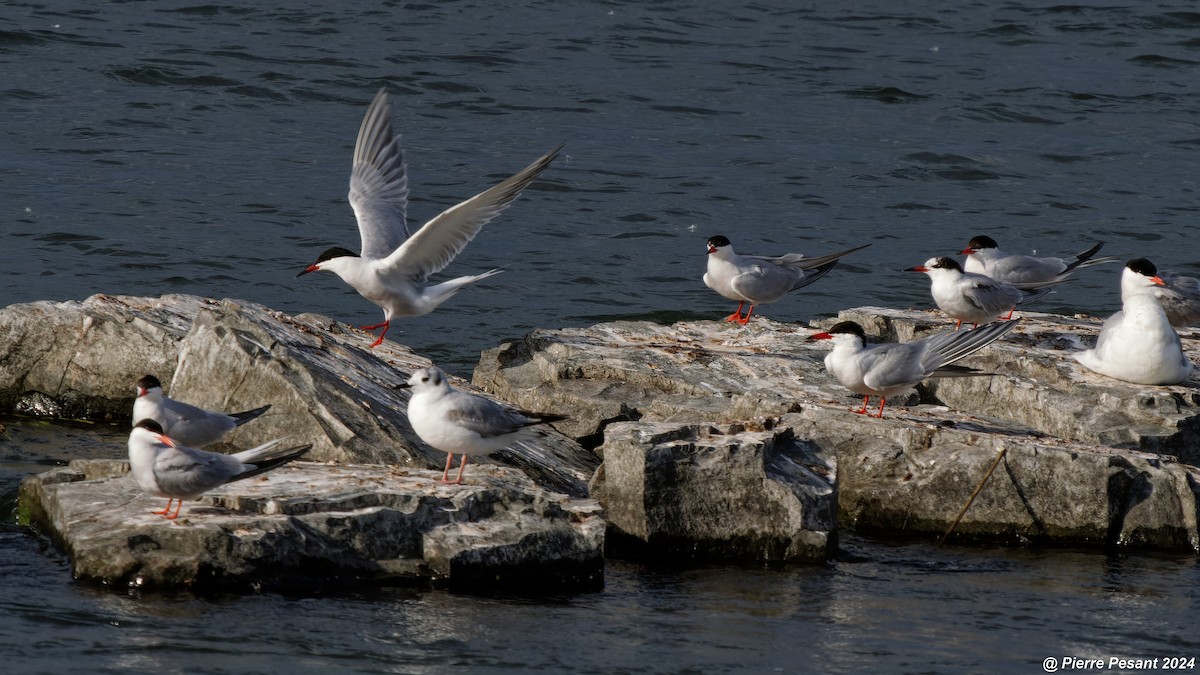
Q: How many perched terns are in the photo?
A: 7